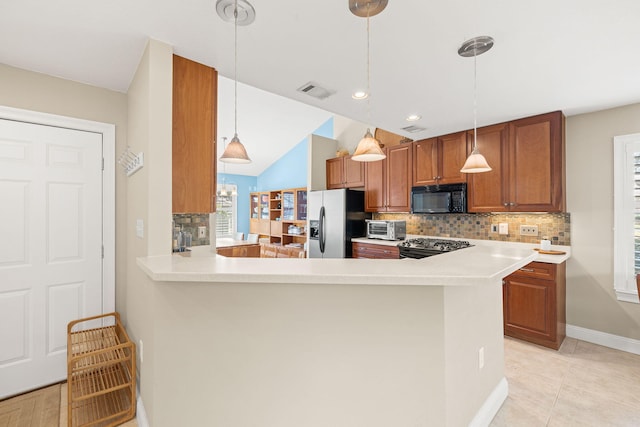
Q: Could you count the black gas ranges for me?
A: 1